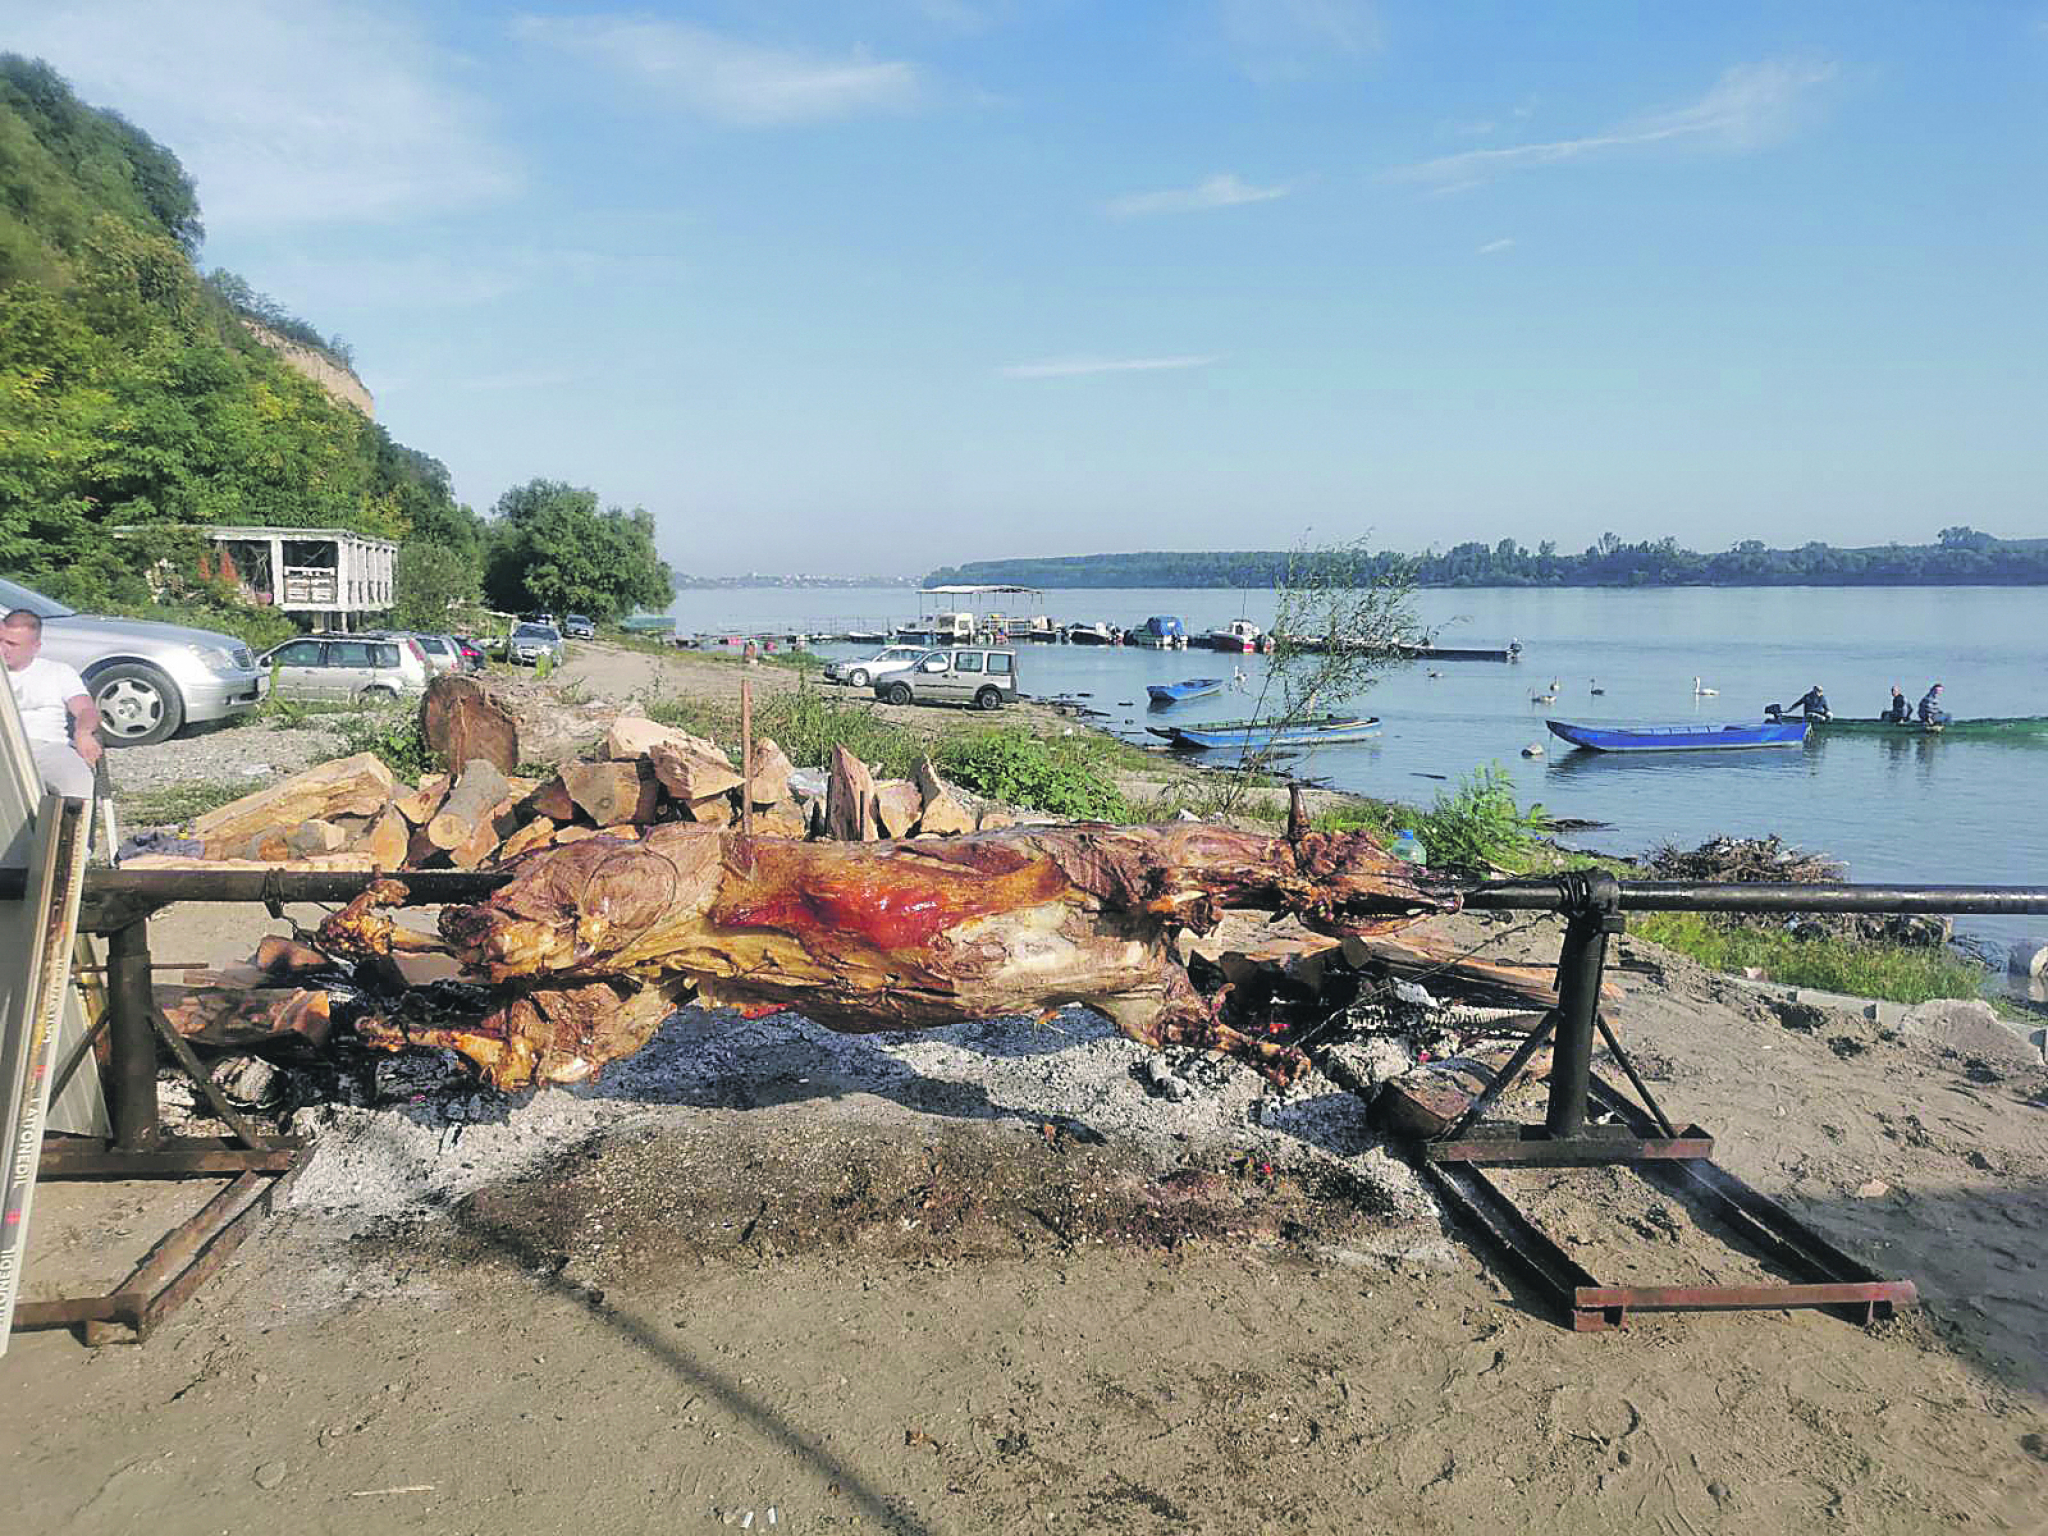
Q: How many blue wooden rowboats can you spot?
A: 3